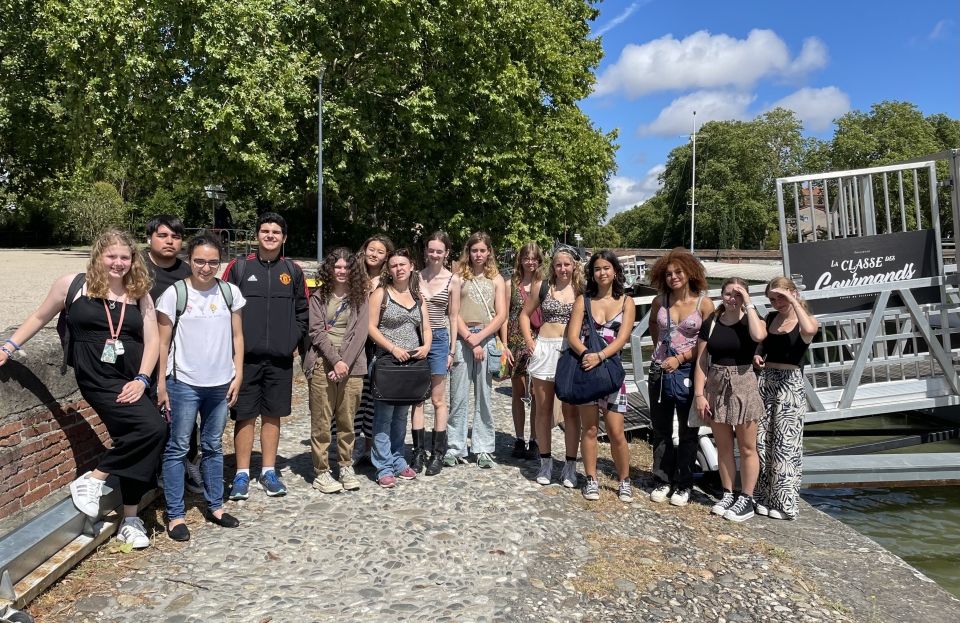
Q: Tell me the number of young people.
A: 15